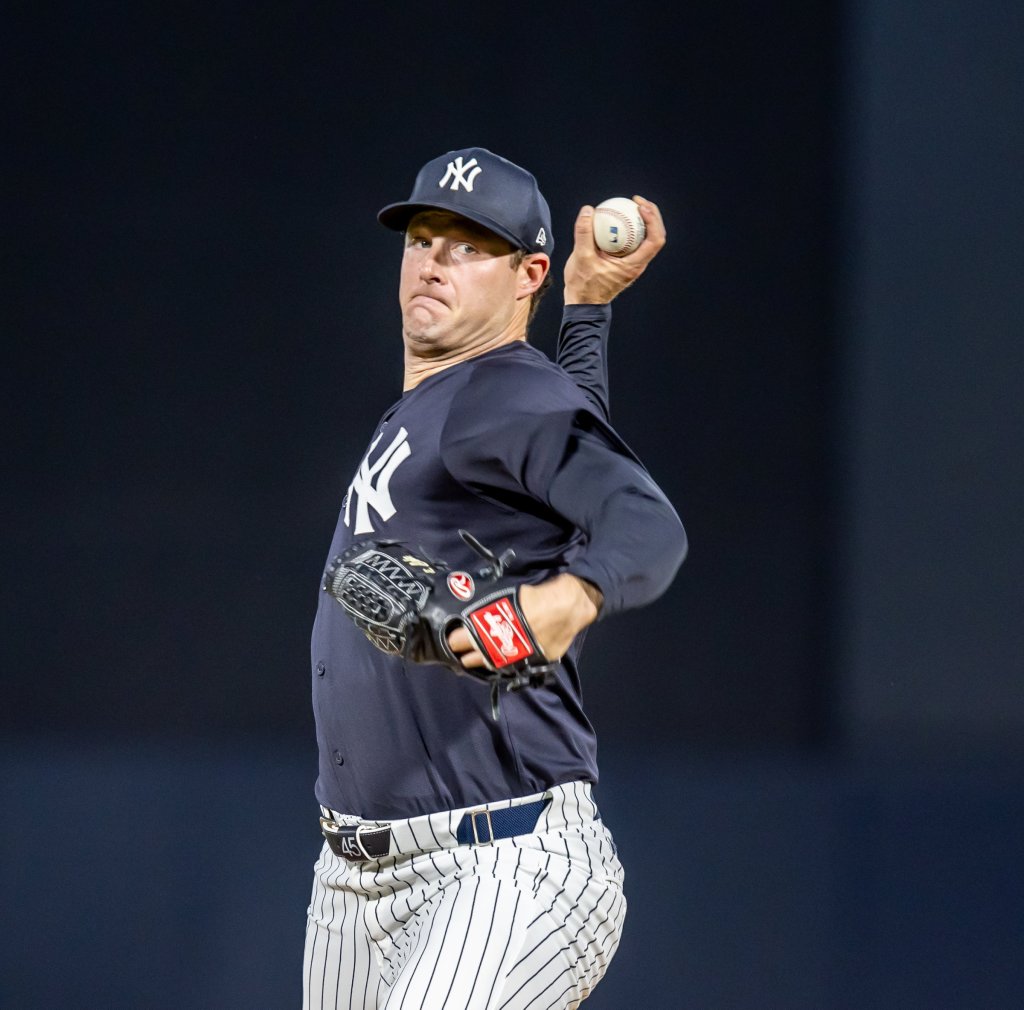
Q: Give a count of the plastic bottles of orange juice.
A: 0